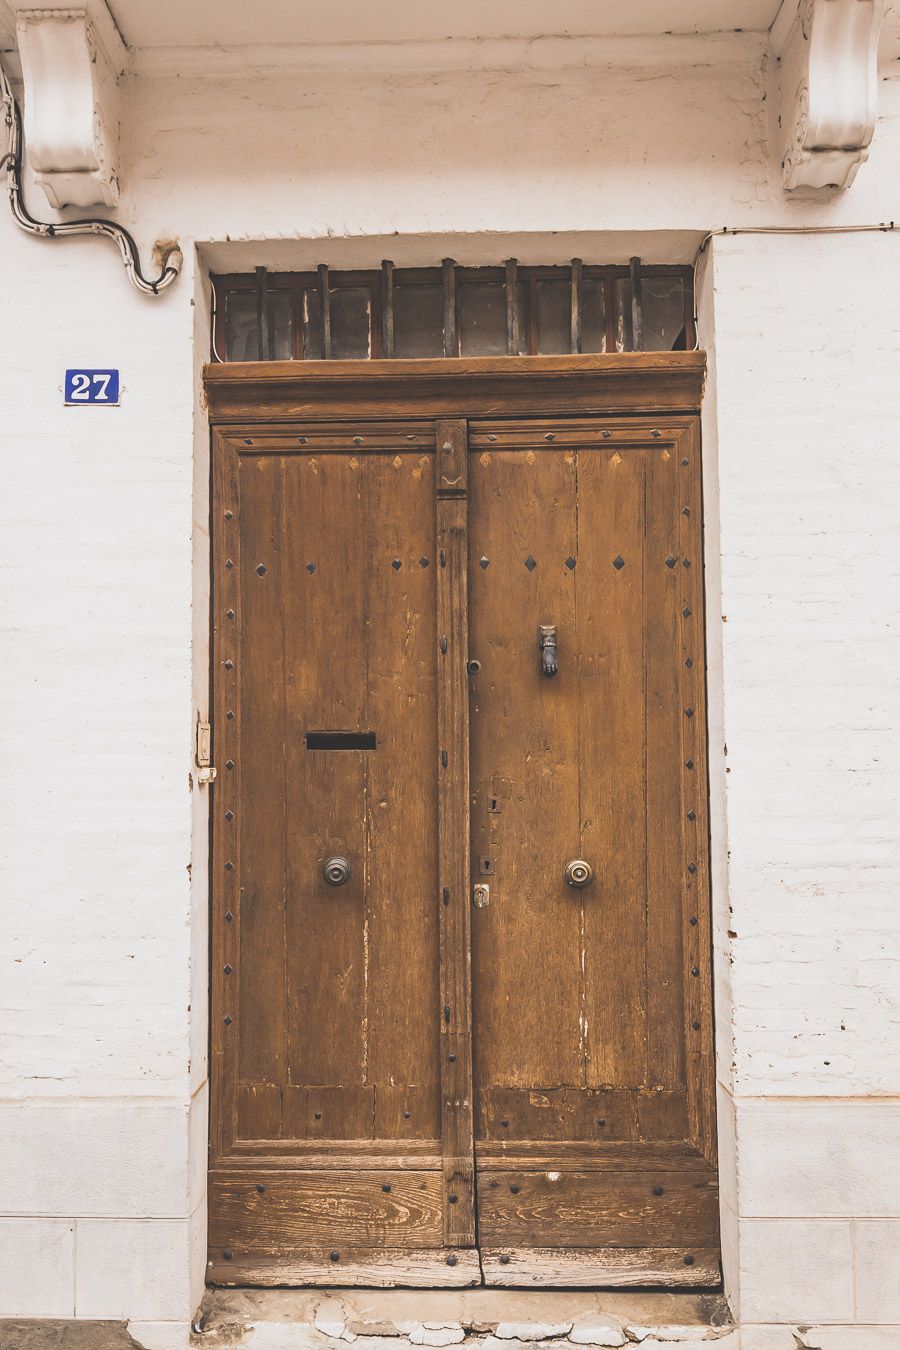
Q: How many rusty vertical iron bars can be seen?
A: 7